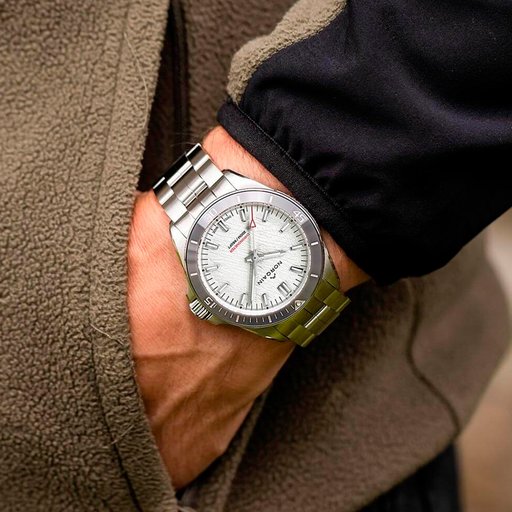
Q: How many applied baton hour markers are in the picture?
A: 12